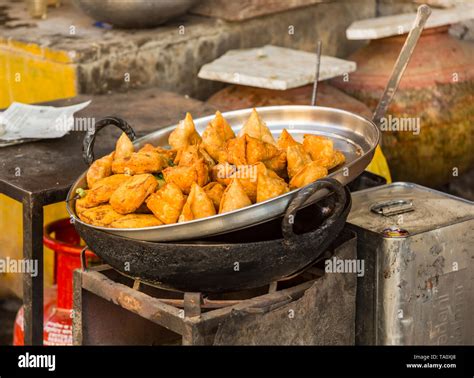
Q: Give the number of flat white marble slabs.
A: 2